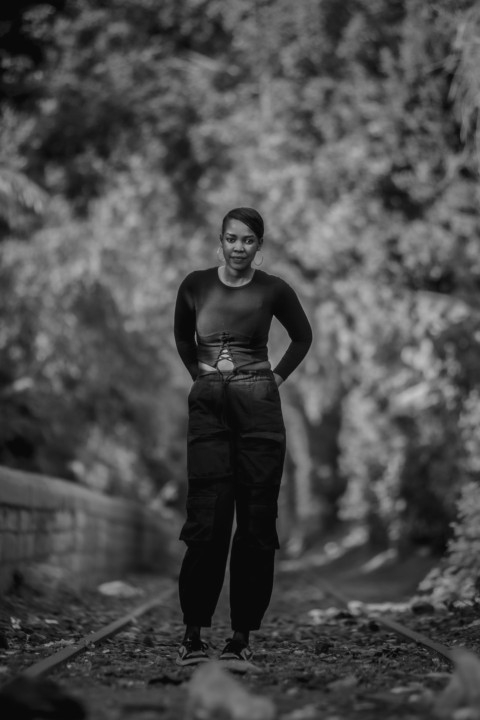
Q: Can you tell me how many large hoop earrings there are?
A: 2